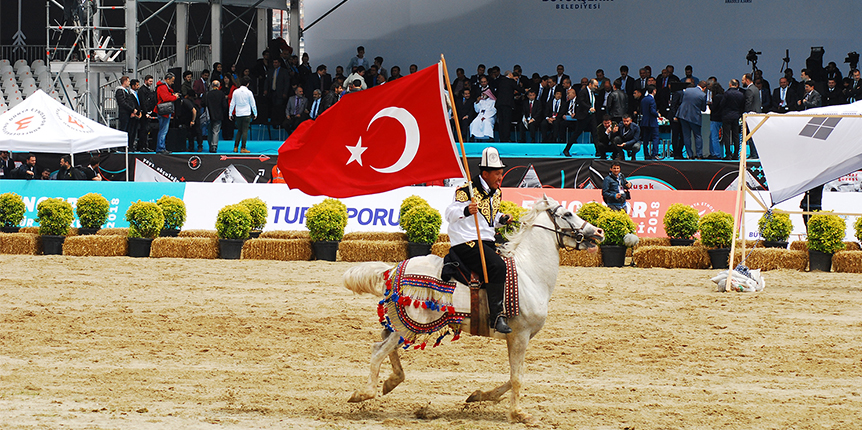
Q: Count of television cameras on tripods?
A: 2